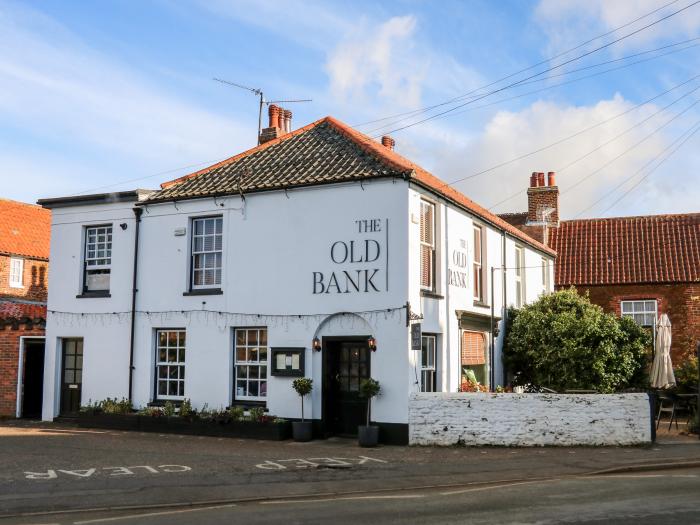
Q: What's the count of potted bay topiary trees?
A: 2